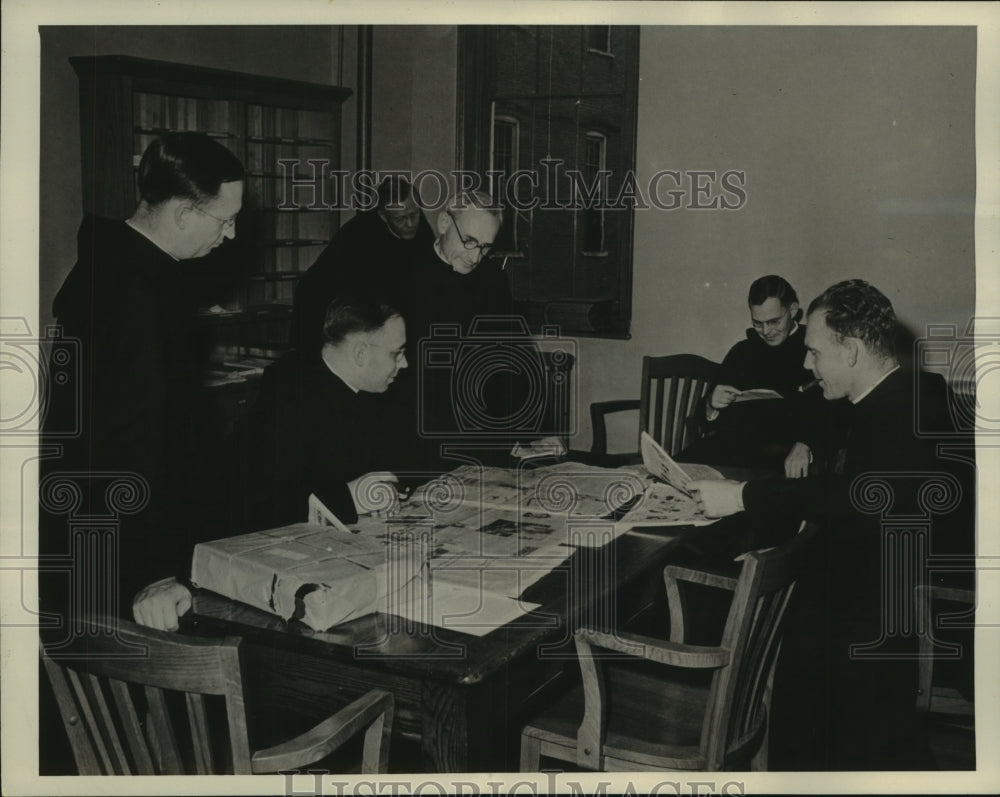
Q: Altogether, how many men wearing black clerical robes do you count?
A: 6